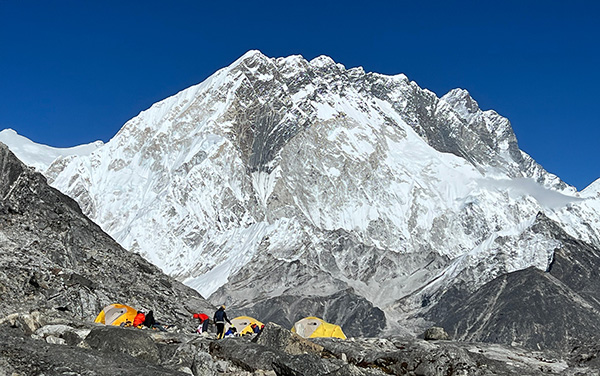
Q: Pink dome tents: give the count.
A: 0